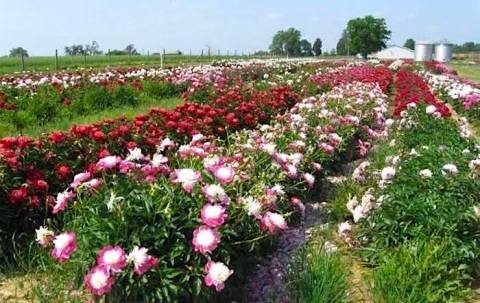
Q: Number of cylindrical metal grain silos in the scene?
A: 2